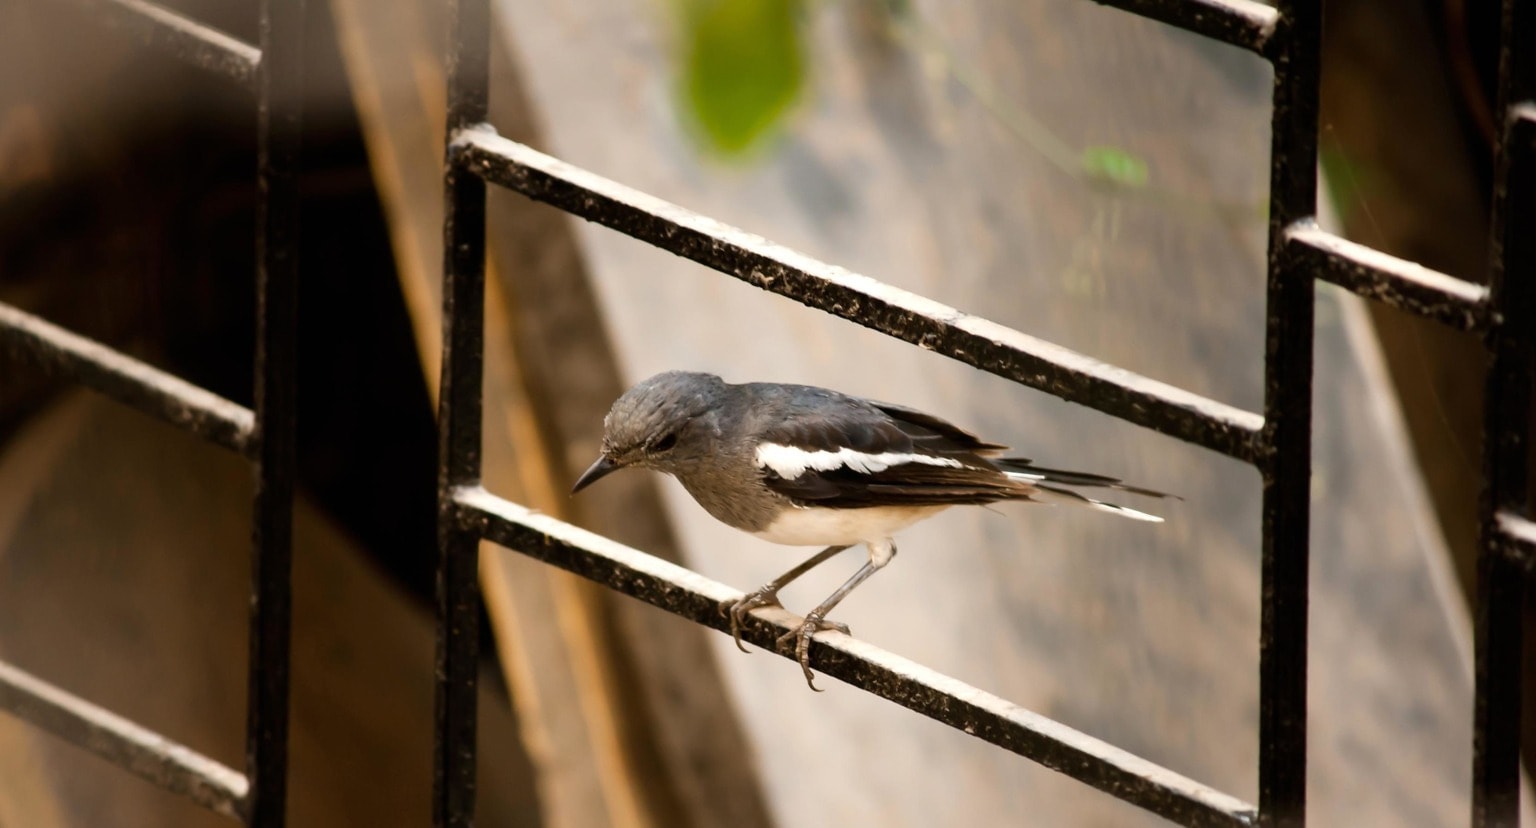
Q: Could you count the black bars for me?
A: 13